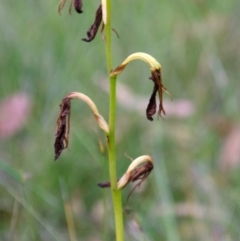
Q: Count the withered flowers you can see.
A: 5